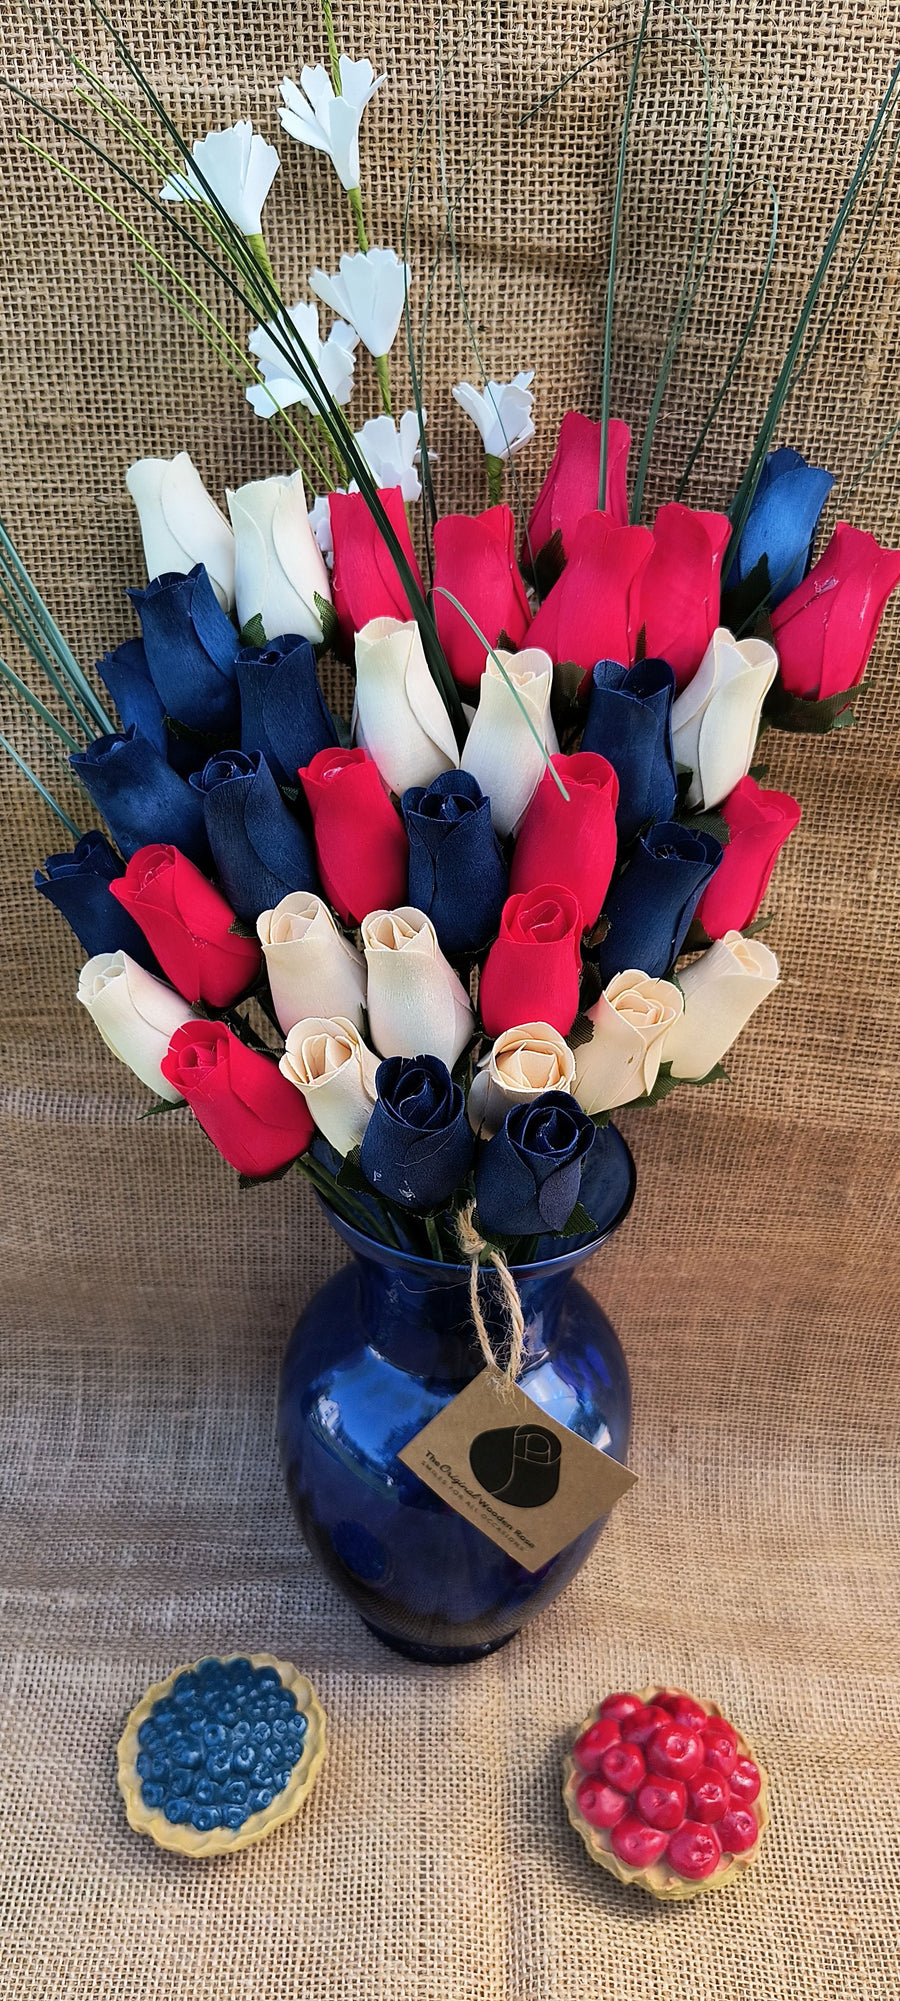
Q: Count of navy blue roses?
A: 12